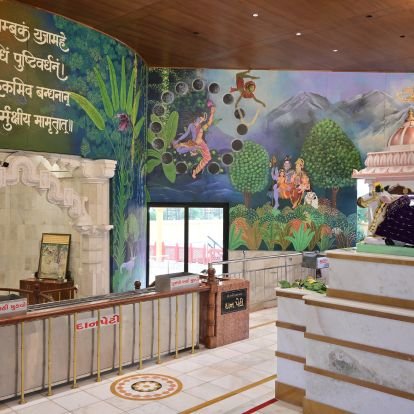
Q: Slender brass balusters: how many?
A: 9